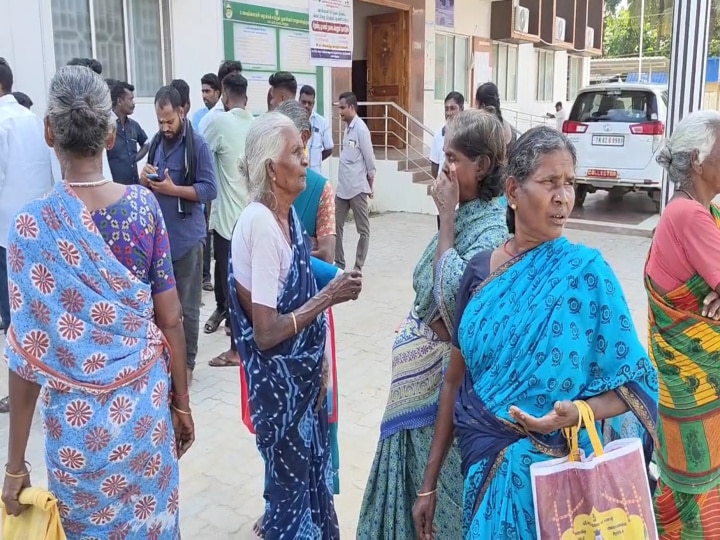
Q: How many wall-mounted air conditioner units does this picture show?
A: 3